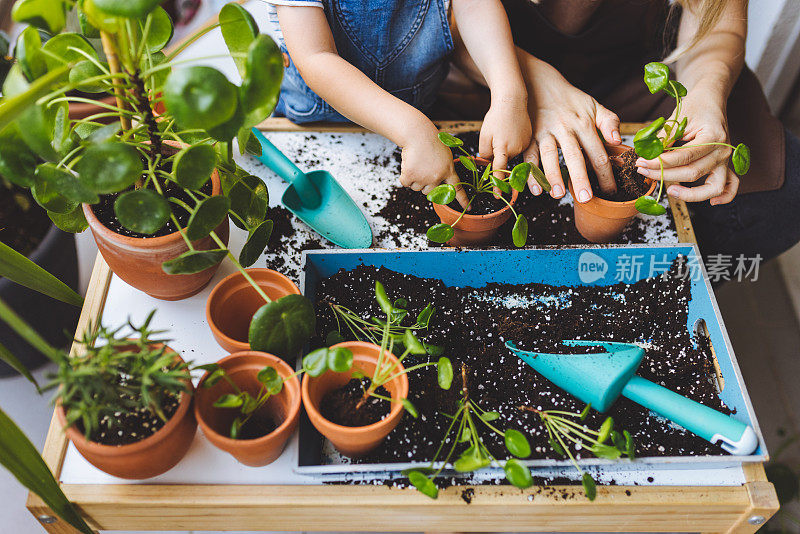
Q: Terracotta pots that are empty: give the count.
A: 1